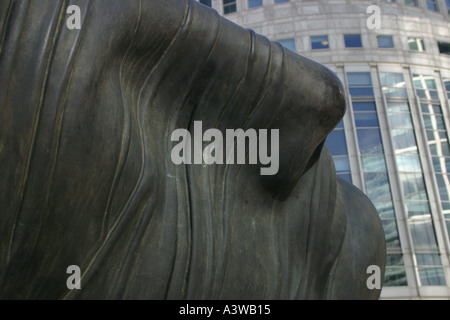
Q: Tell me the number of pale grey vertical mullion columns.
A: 4